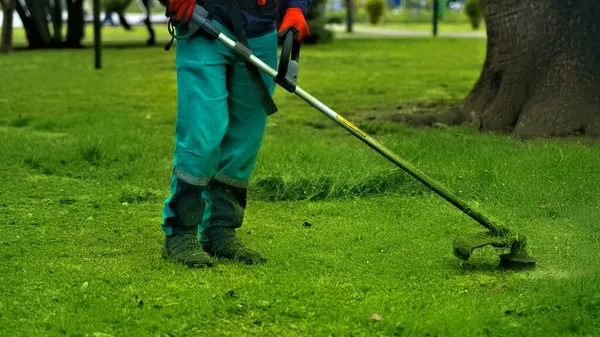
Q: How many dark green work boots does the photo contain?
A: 2